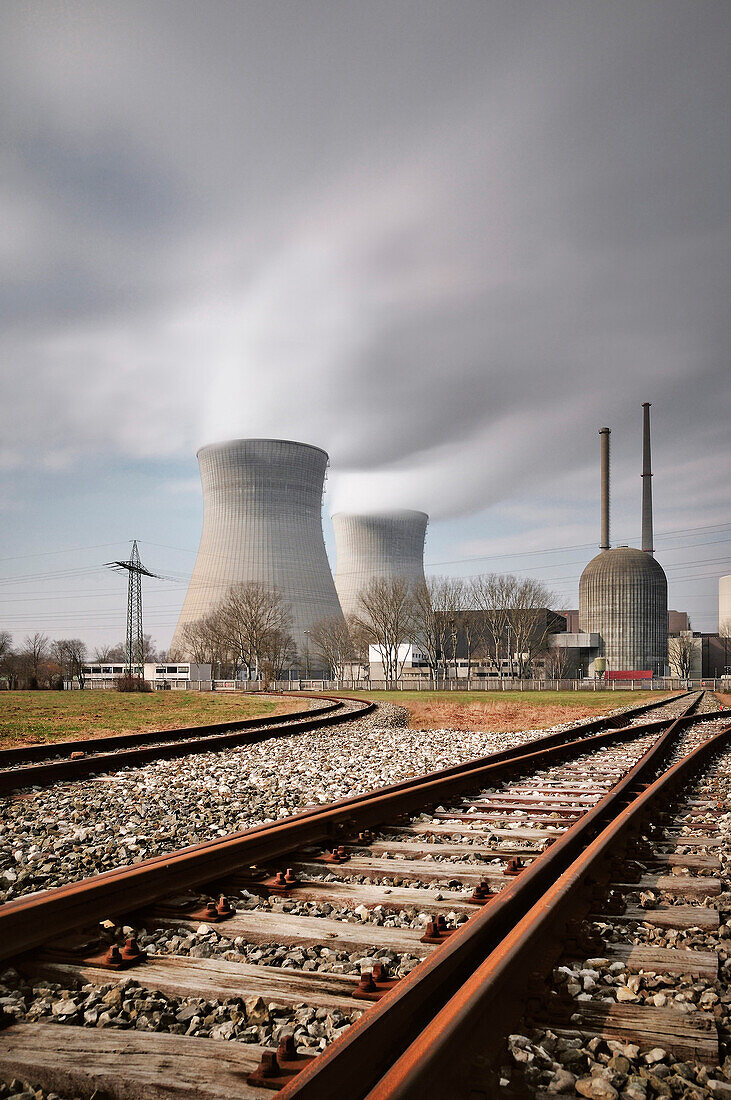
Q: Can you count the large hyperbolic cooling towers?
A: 2